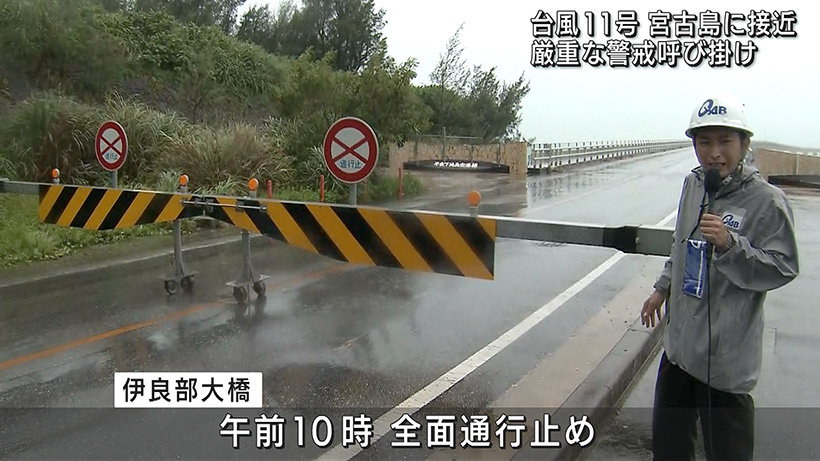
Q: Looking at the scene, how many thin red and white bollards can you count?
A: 3